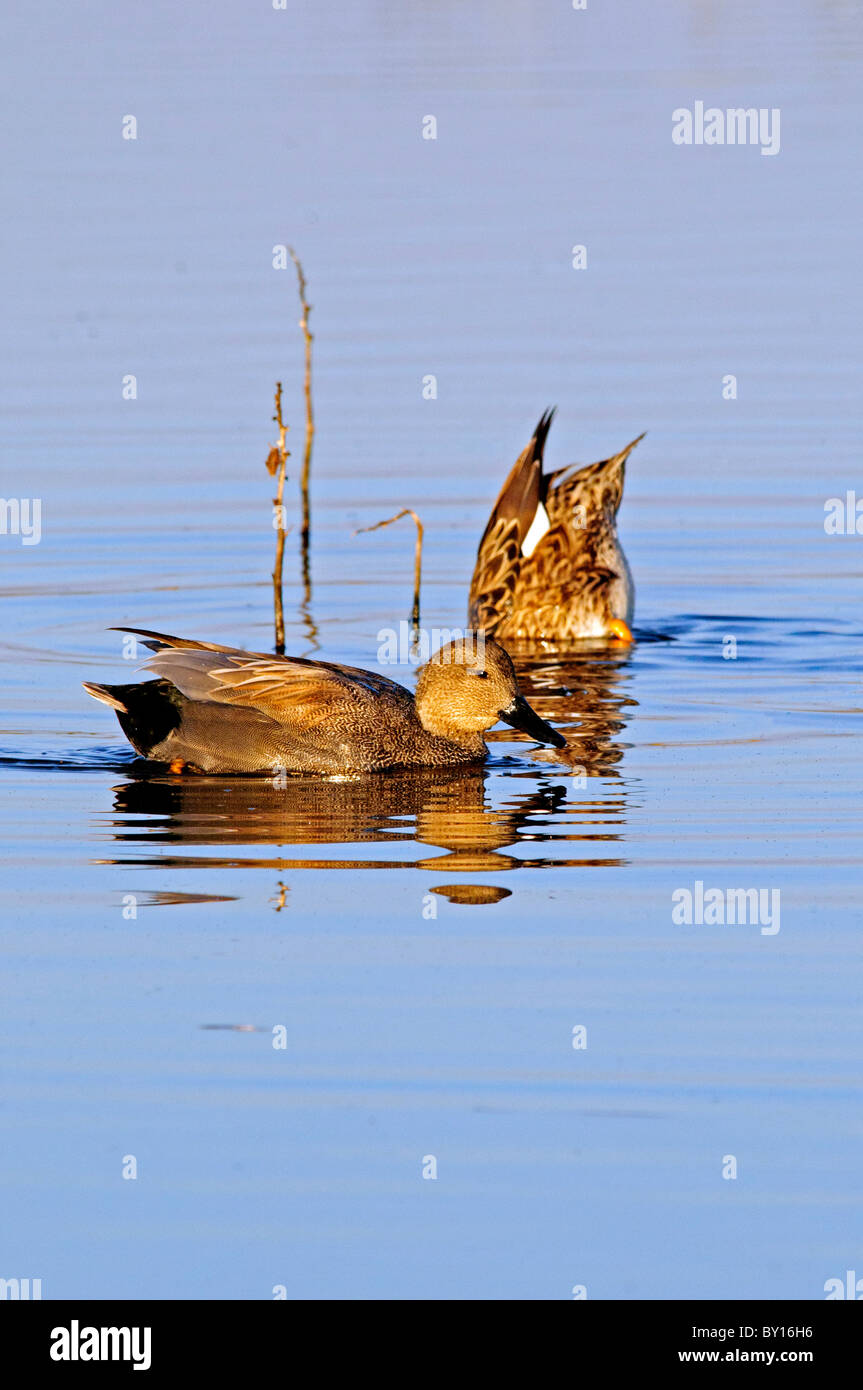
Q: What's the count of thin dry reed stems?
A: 3